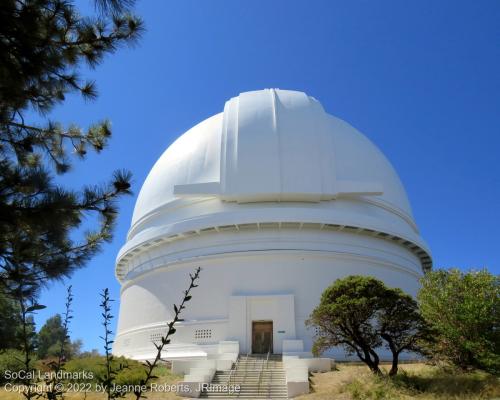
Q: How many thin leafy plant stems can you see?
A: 4